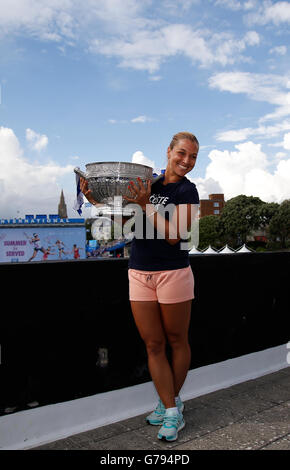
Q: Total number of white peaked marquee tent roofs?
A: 4